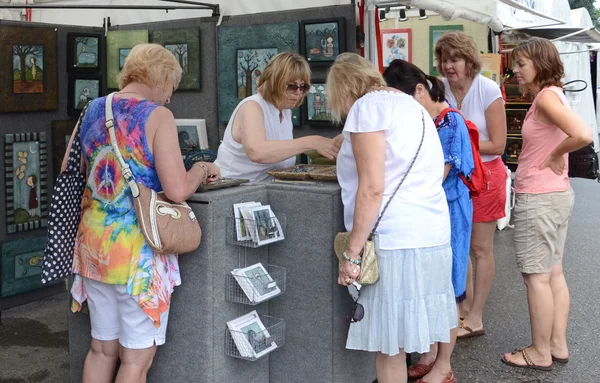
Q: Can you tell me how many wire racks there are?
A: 3